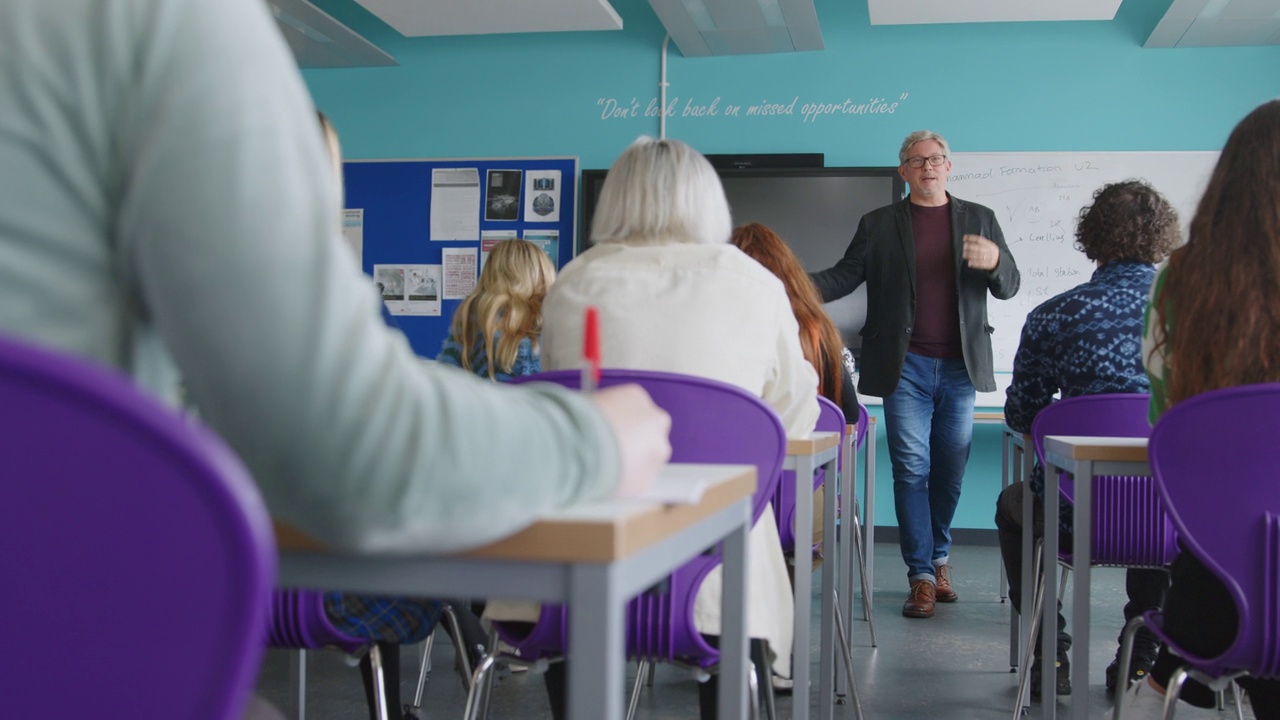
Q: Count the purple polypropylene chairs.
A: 7